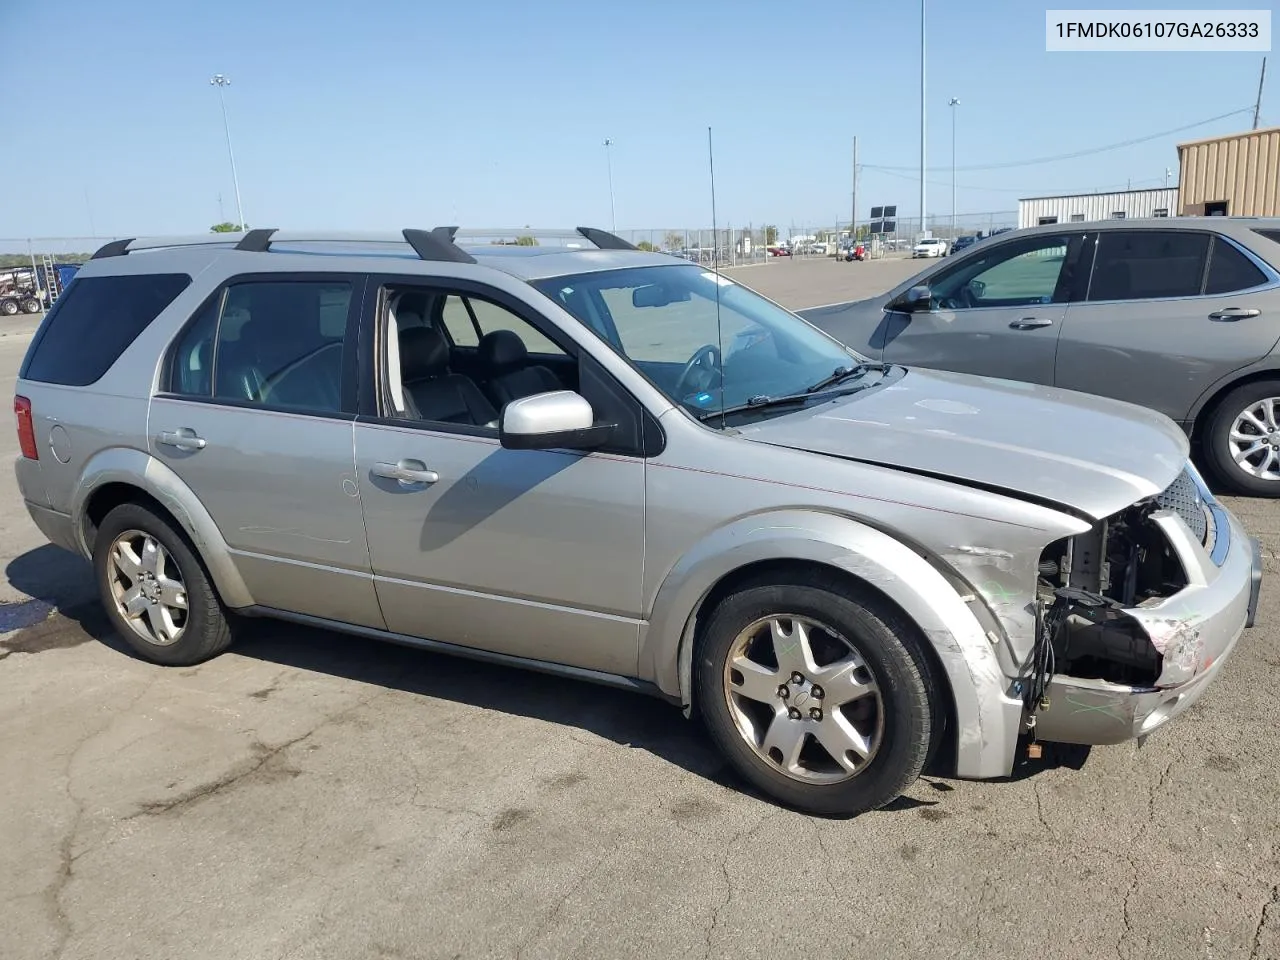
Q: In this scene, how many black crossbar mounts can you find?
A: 5